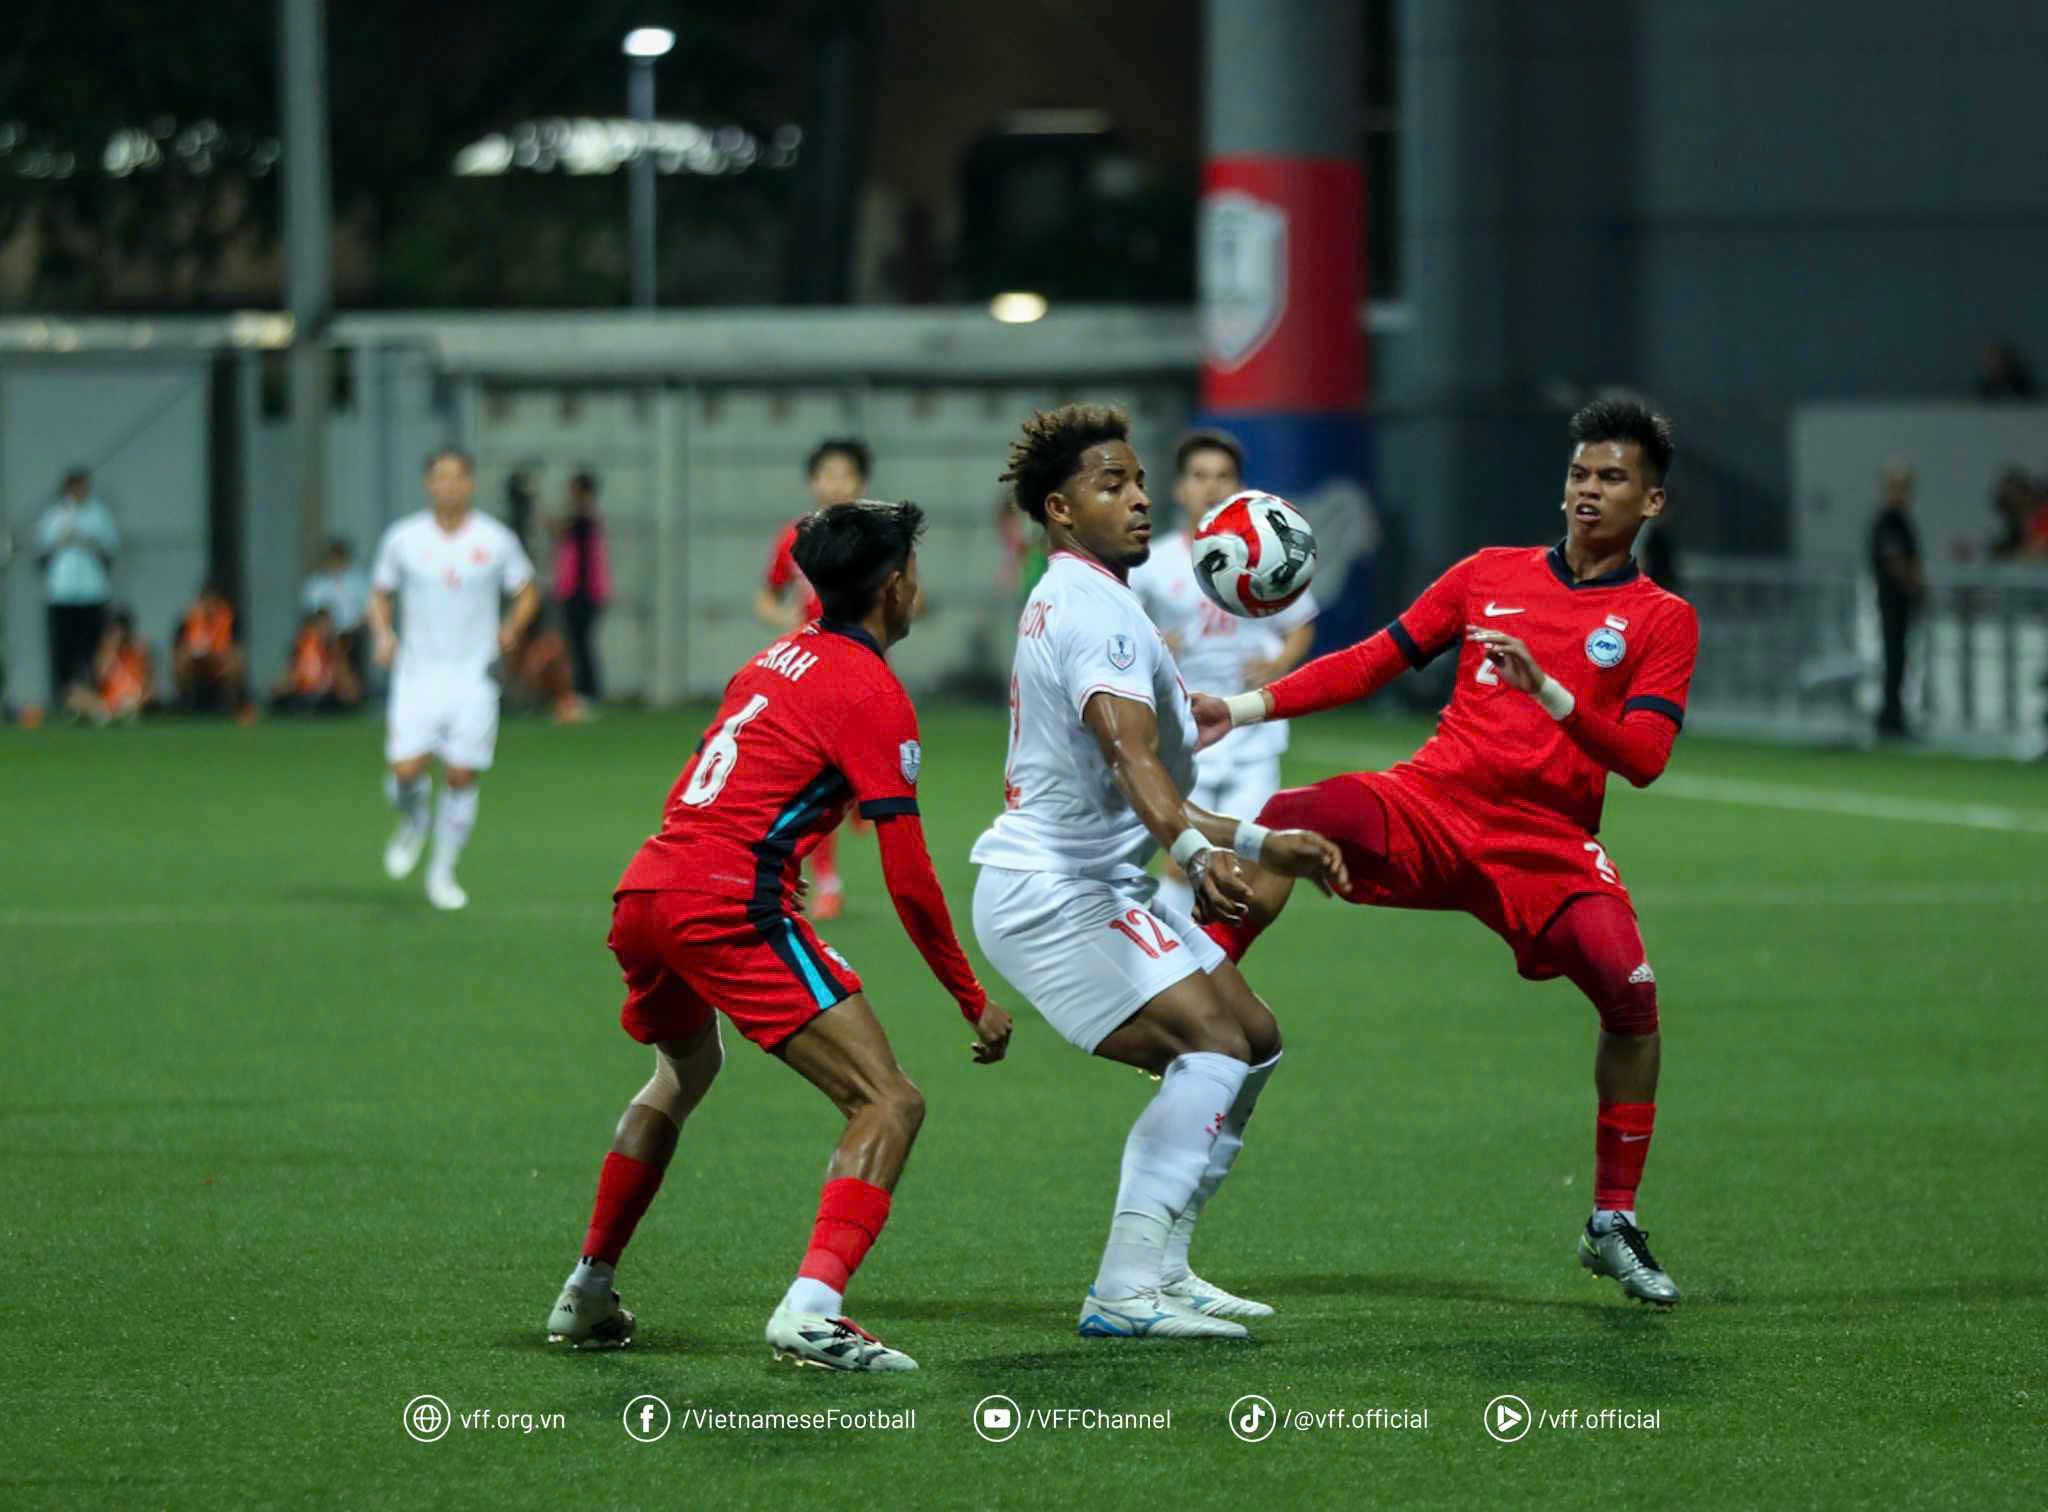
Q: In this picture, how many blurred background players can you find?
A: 3